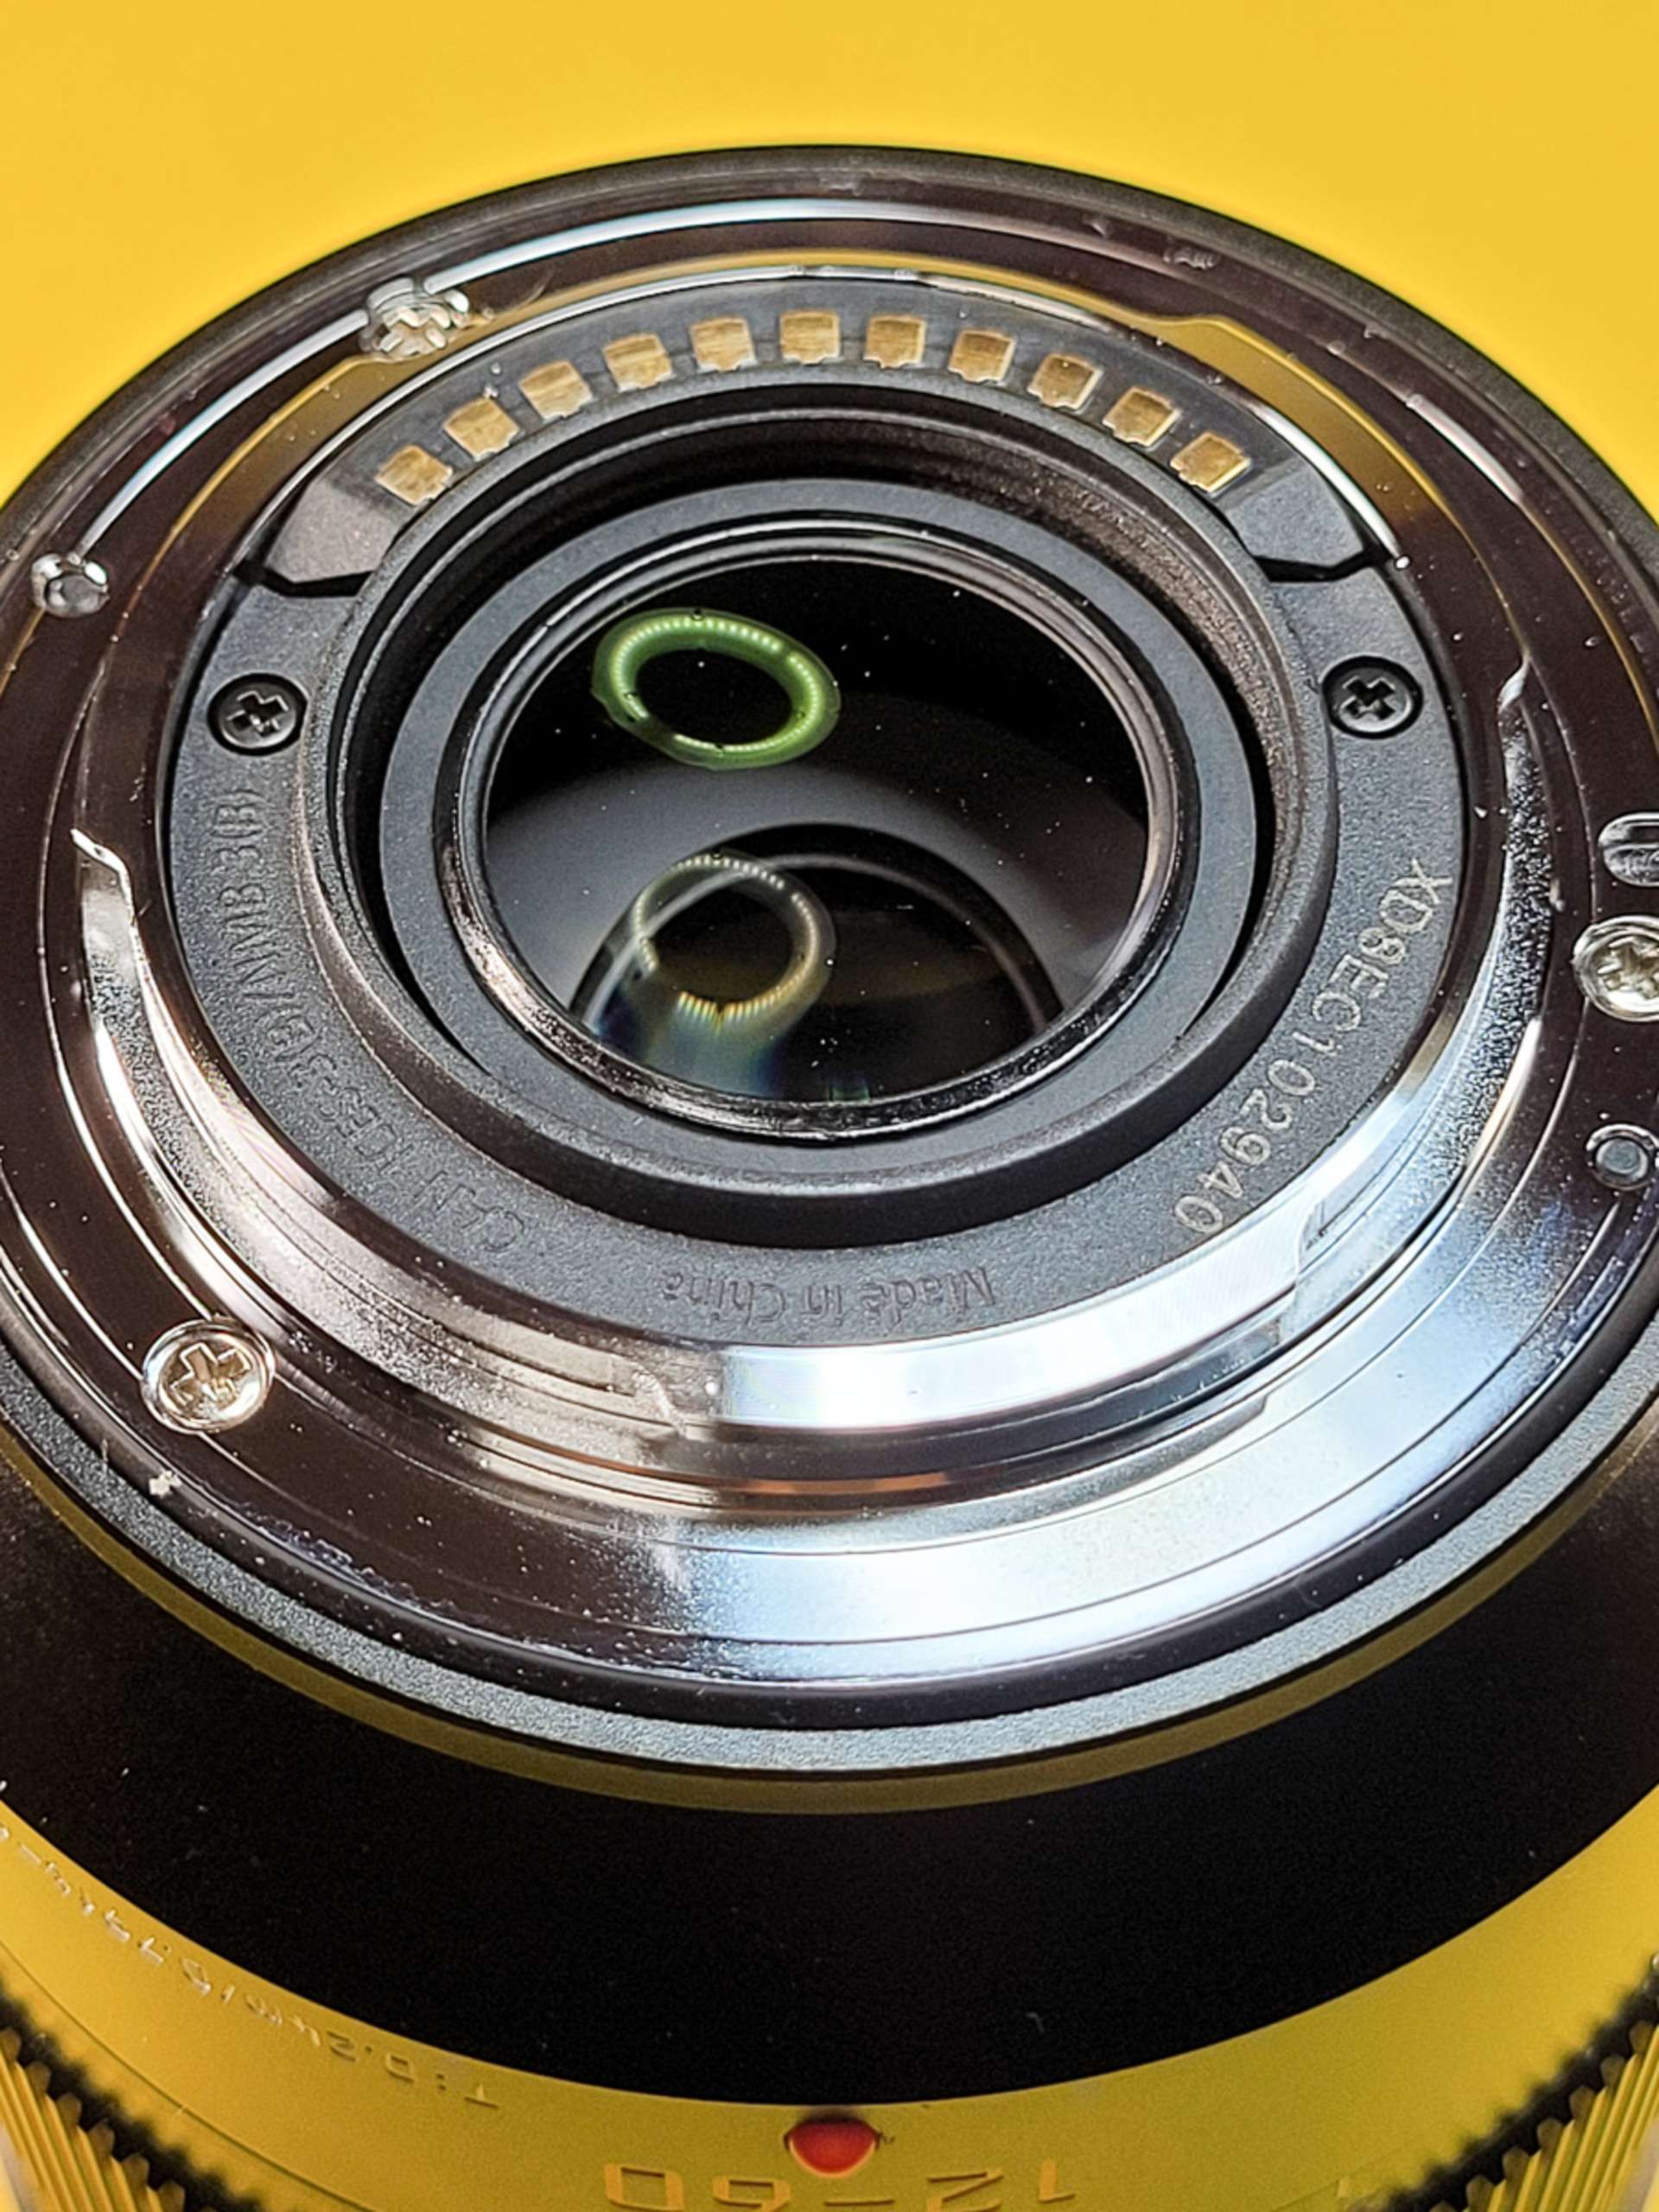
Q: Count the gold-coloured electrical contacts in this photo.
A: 11